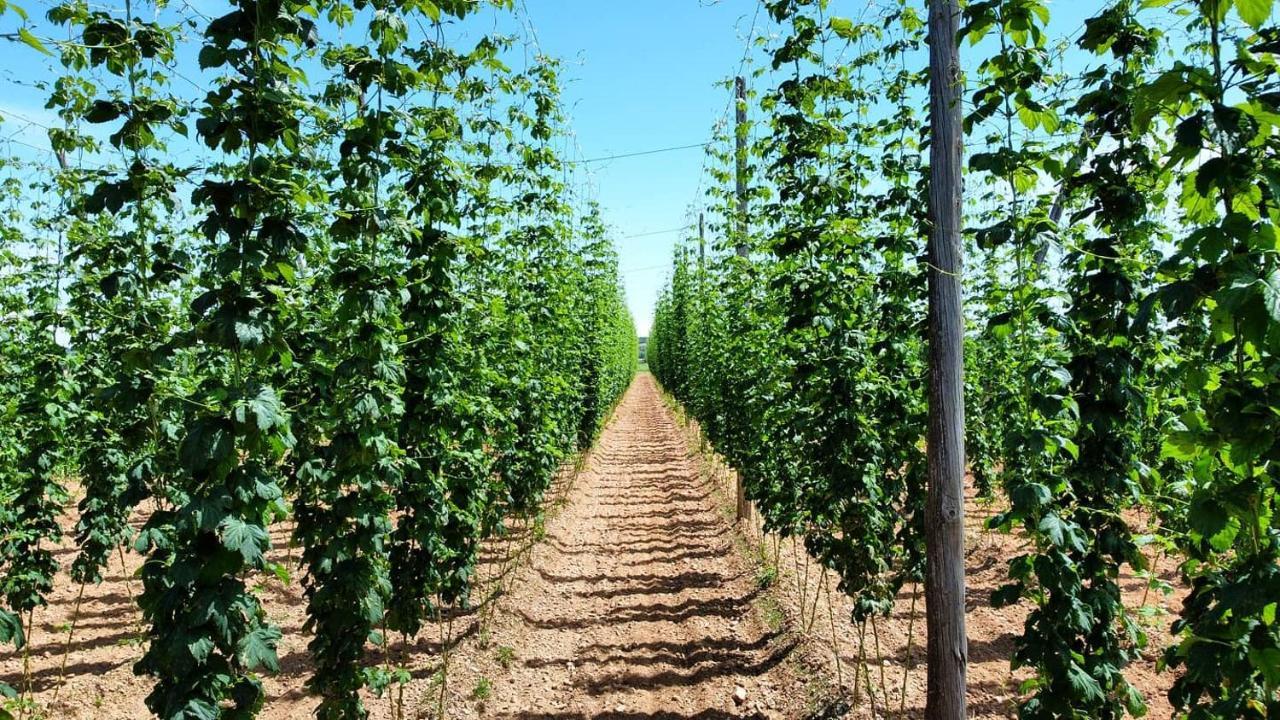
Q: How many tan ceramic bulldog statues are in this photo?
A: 0